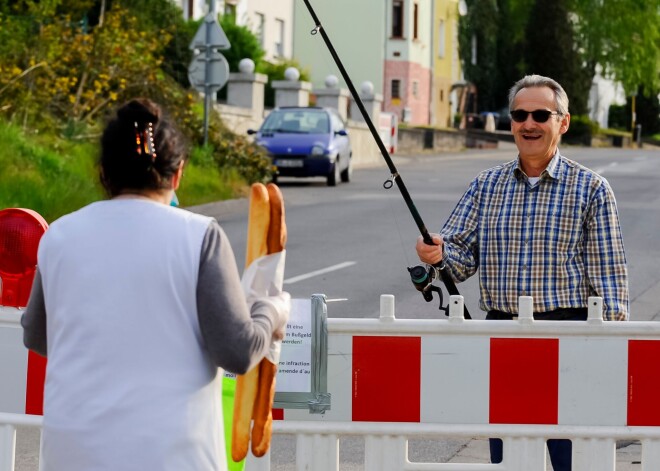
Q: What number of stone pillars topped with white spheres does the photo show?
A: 4